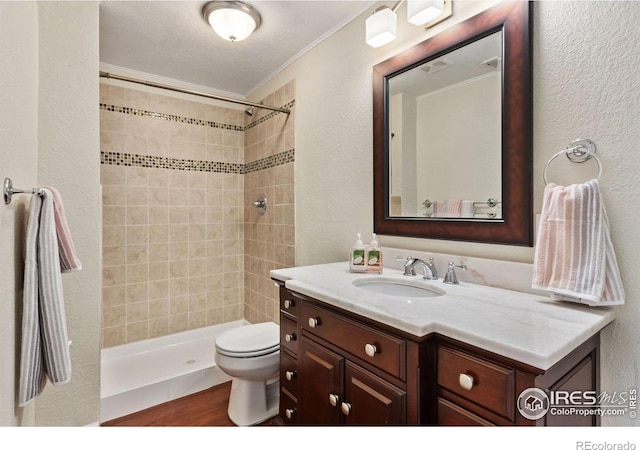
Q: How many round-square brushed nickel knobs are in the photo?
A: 9